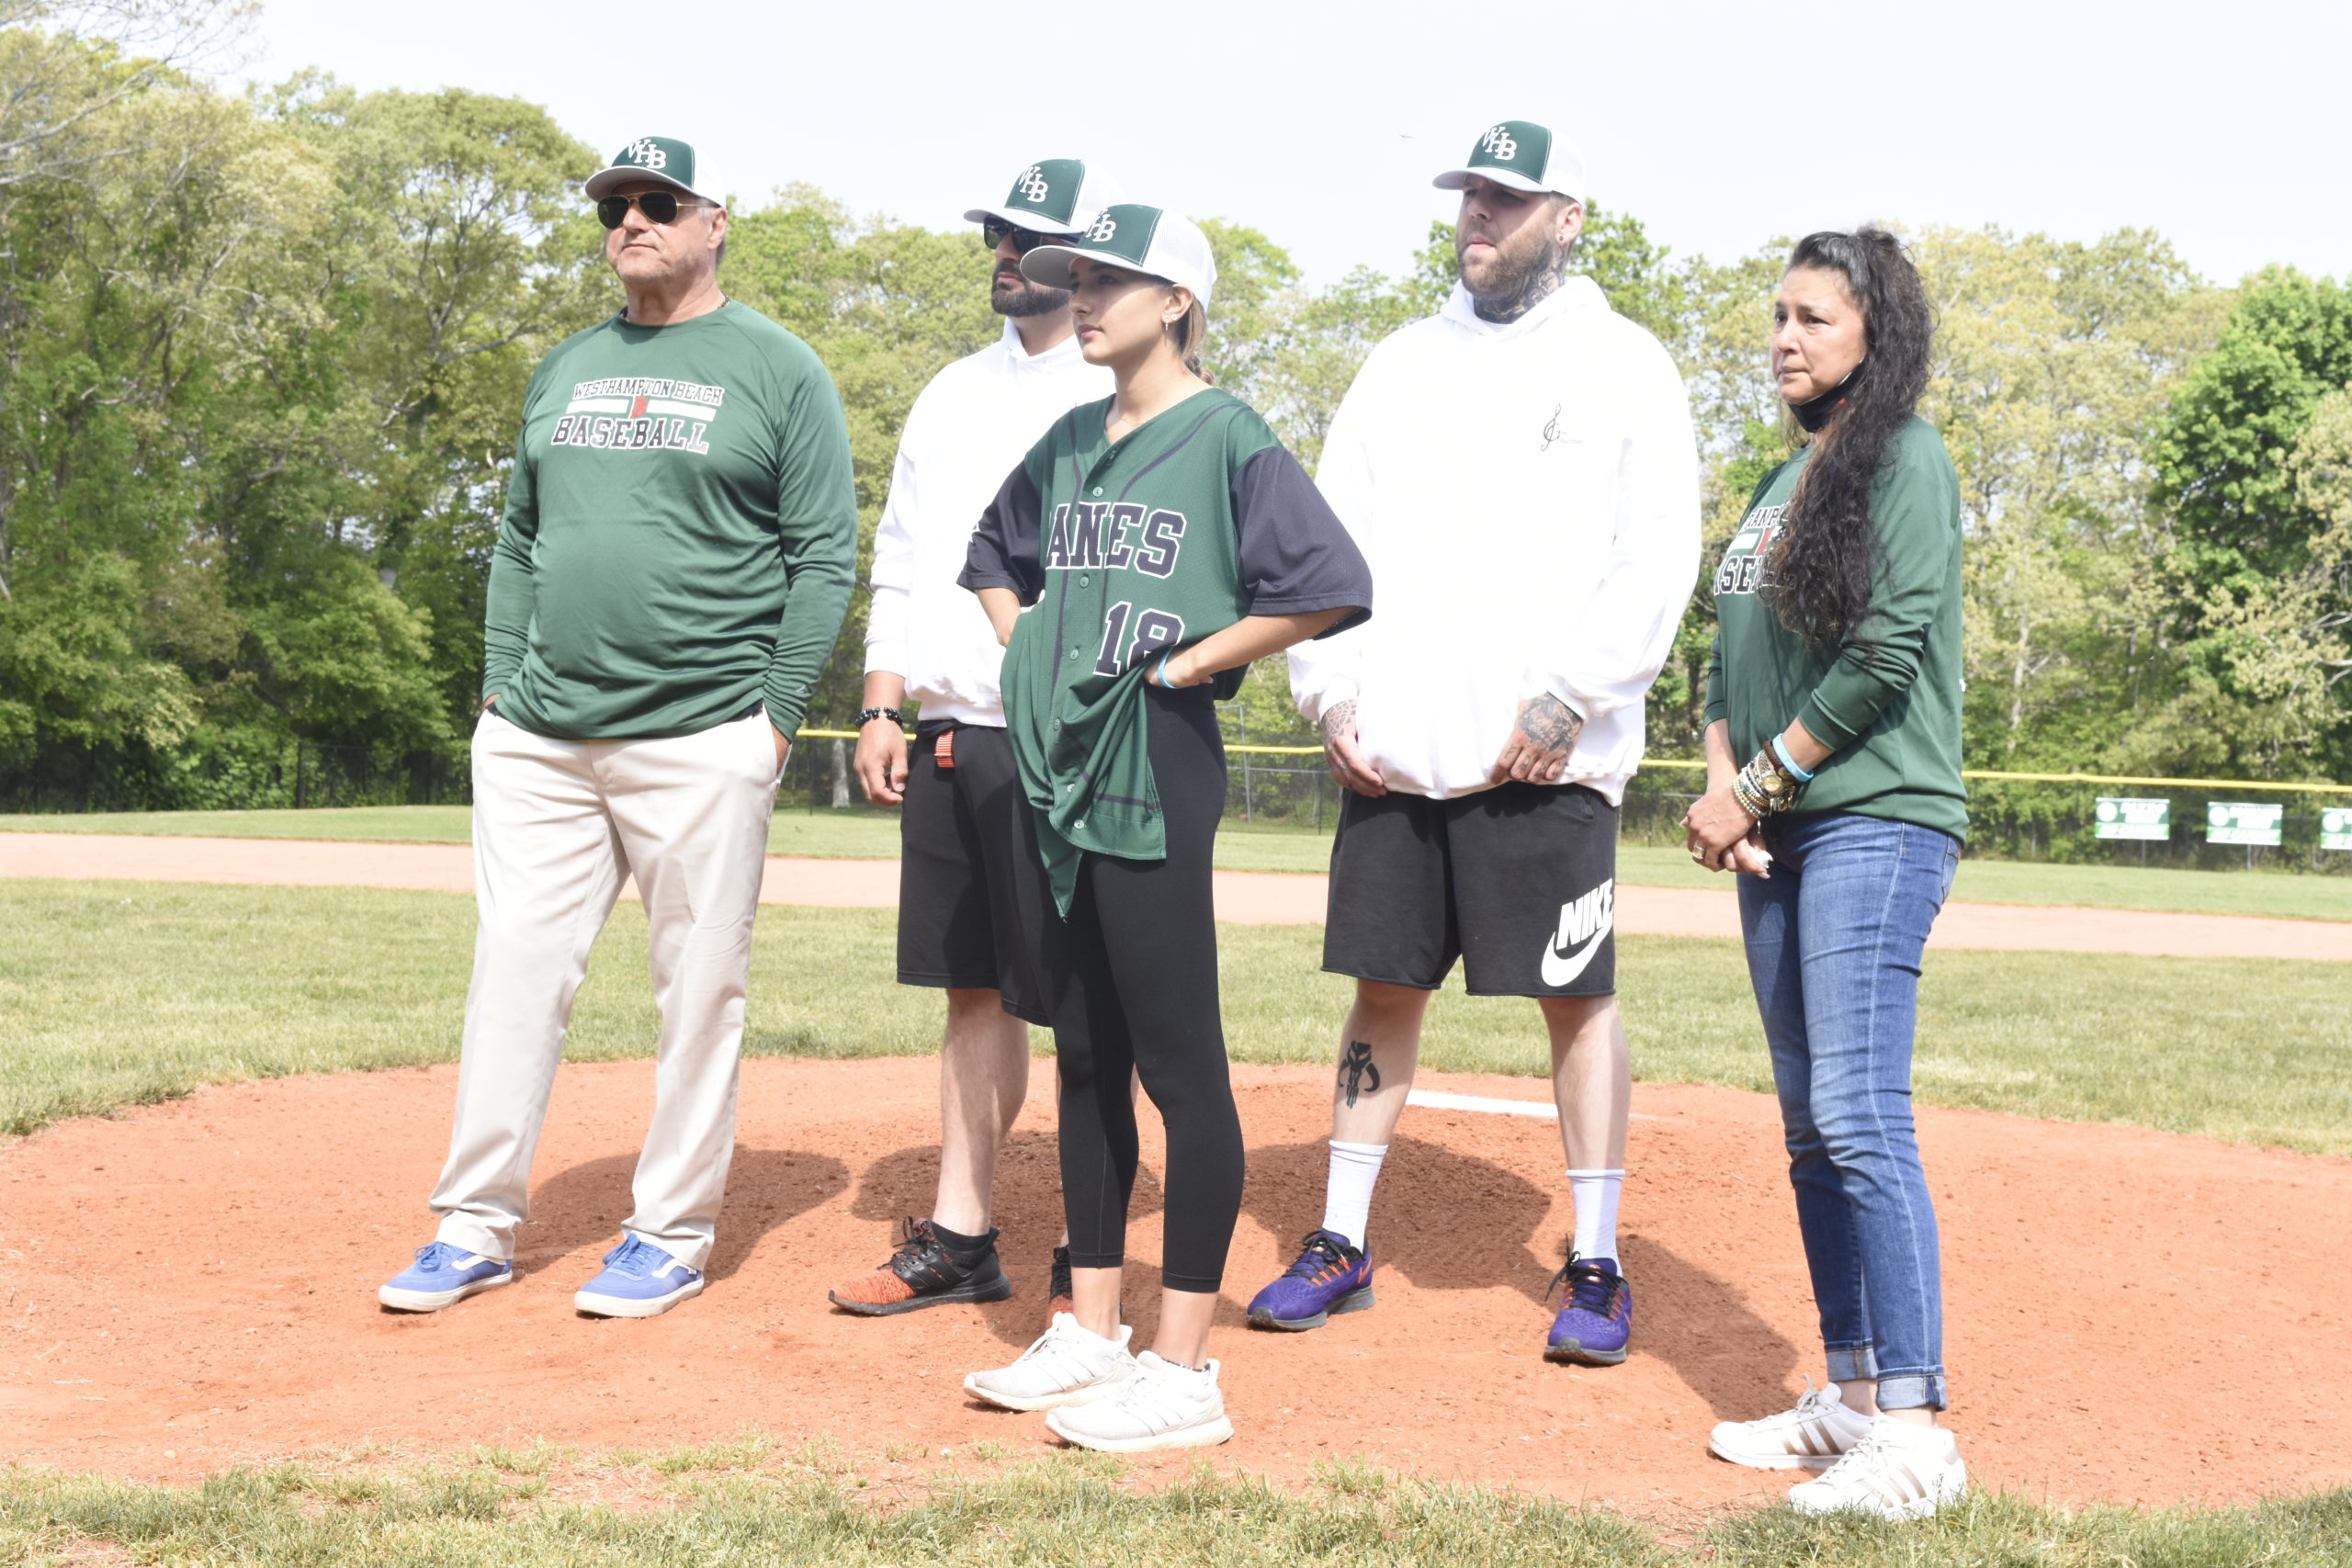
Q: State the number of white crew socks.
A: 2